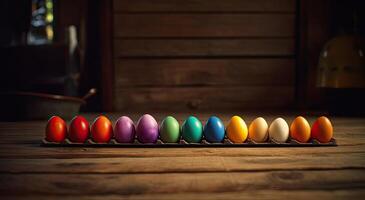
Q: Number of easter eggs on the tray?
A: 13